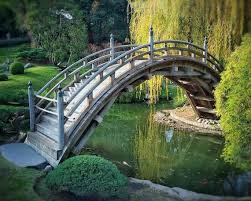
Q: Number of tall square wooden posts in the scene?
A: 5